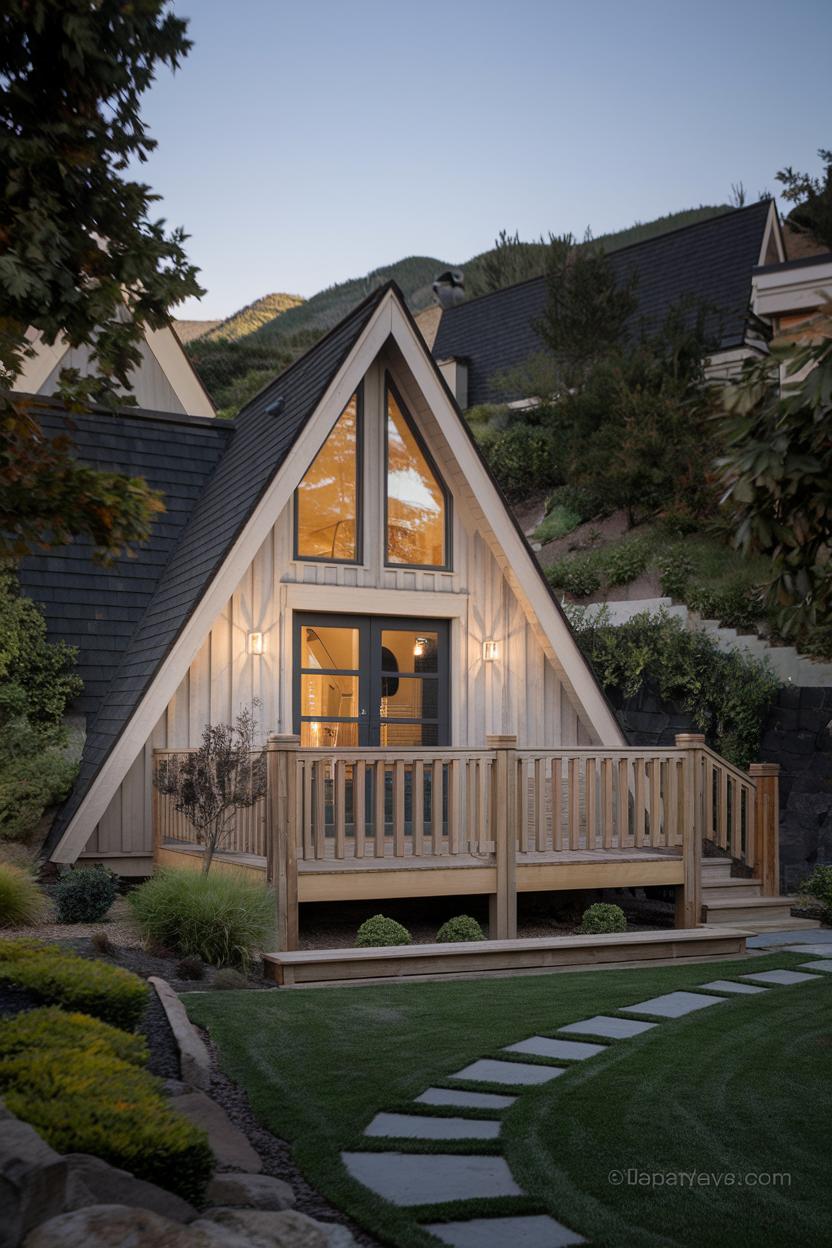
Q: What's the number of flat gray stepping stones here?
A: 11